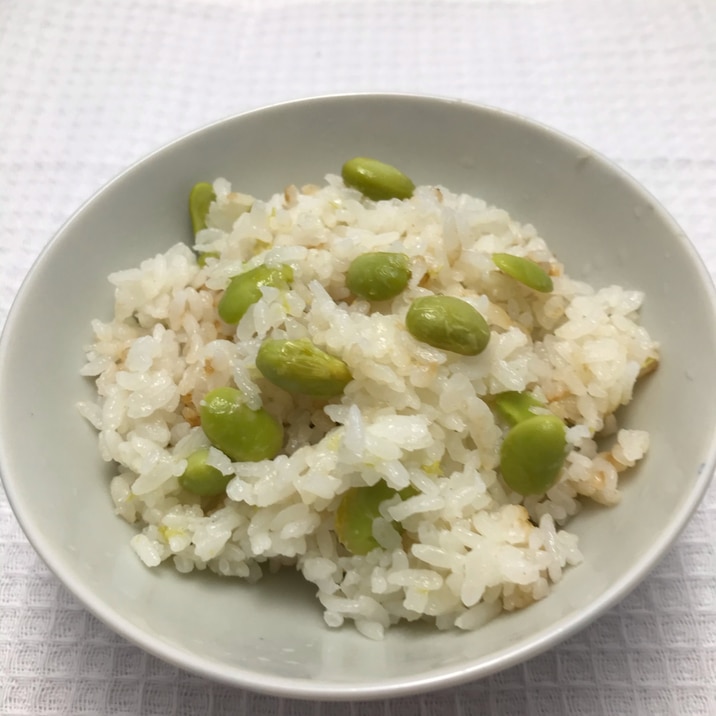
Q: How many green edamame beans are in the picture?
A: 12